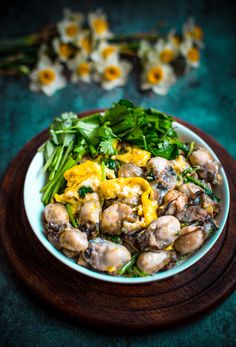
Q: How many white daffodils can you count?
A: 13